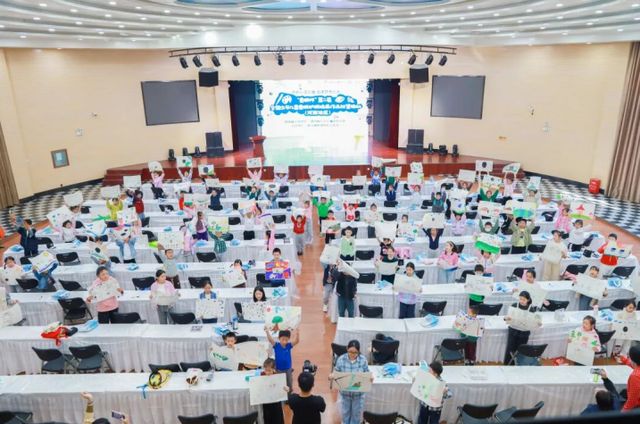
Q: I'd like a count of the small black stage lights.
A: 14